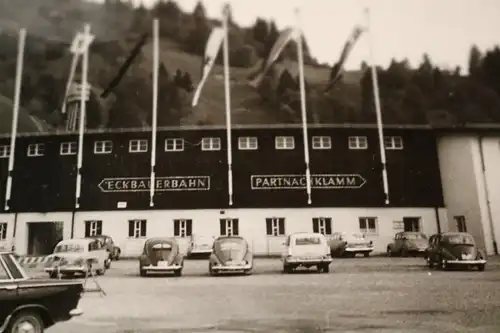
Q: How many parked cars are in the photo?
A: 10